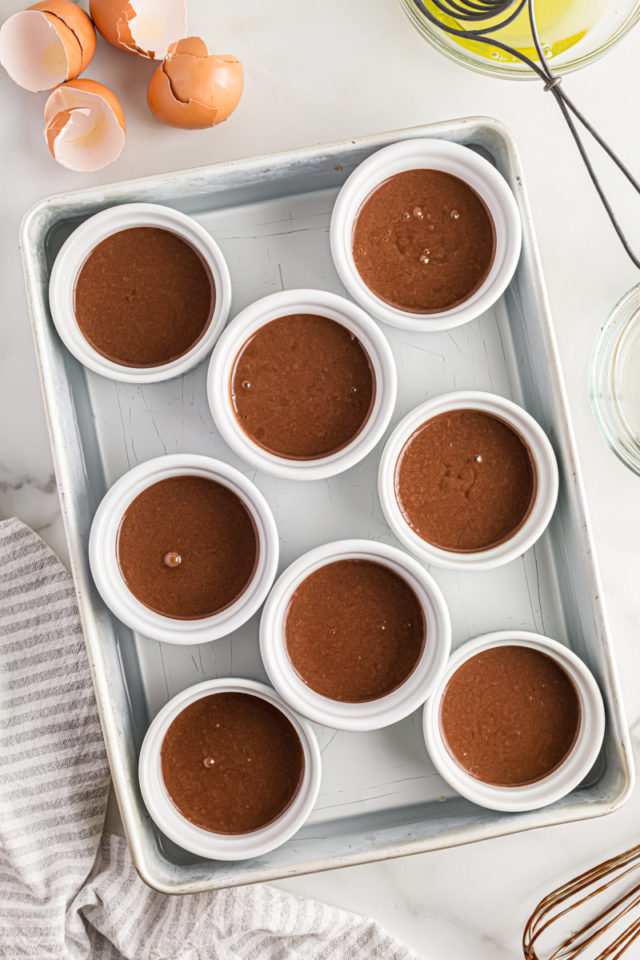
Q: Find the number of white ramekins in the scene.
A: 8